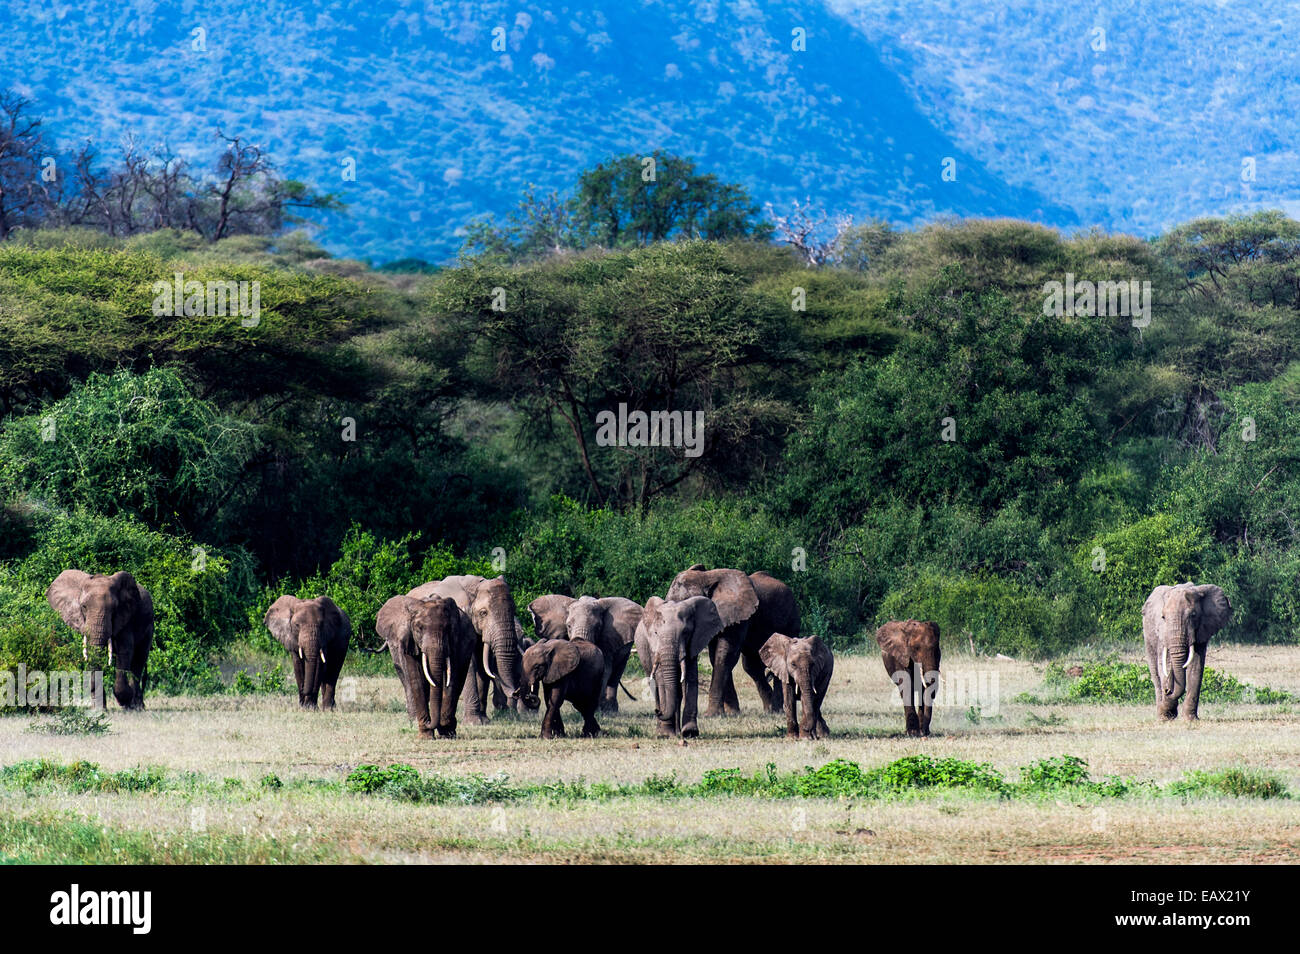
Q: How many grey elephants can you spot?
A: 11